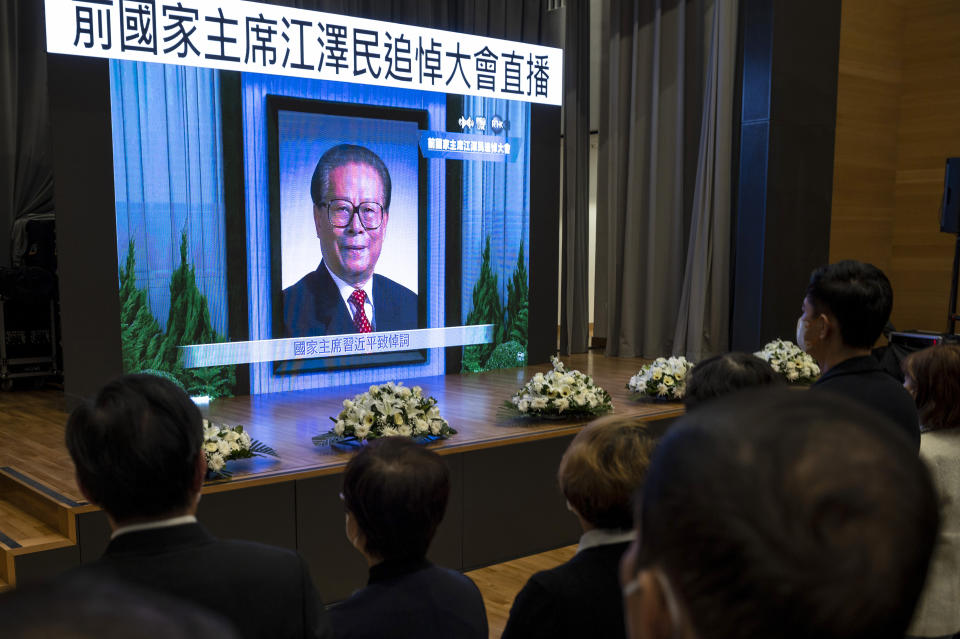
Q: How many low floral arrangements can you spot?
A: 5